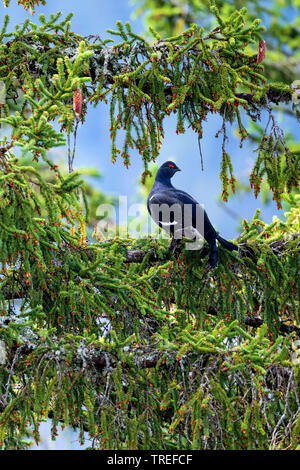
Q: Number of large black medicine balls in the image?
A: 0